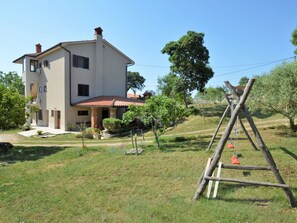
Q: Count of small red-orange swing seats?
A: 2